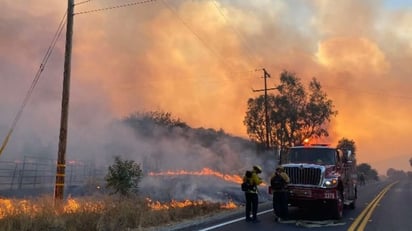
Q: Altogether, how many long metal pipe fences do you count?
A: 1